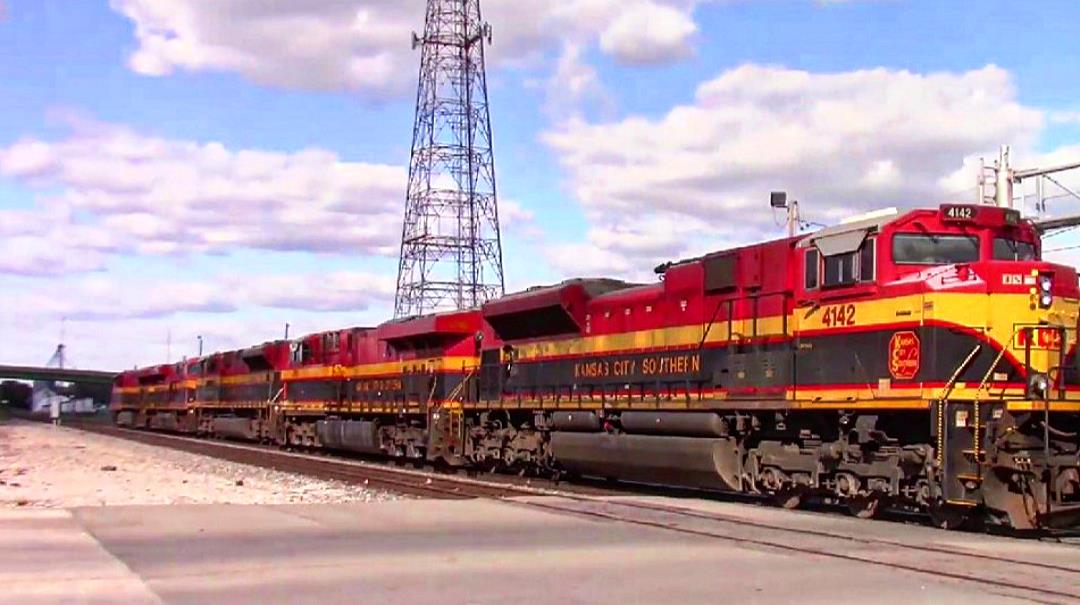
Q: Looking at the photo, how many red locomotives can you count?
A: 5